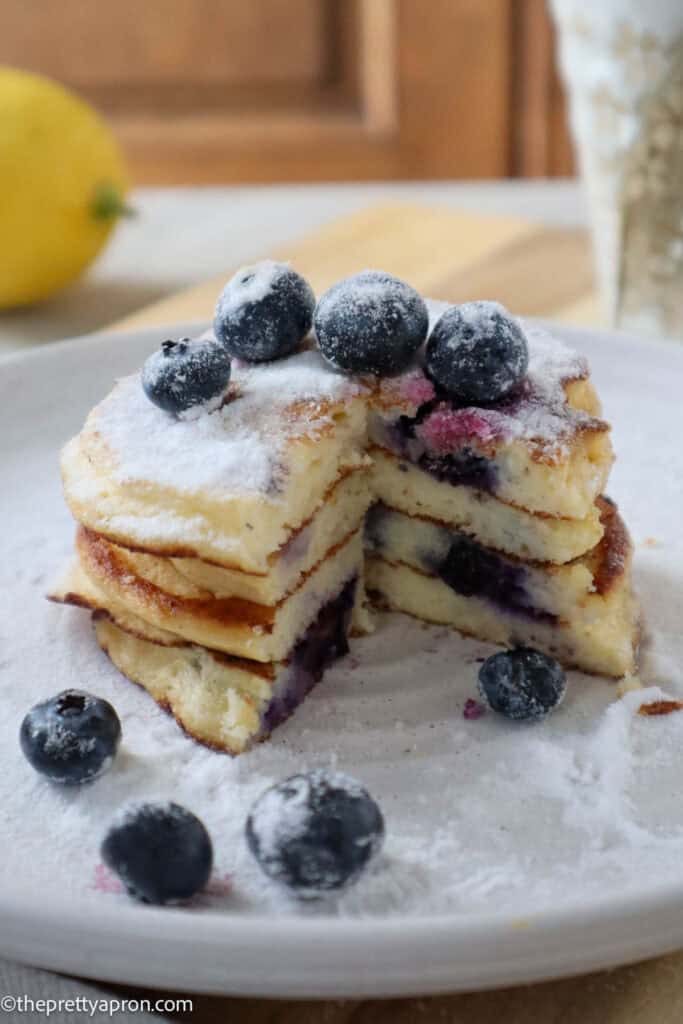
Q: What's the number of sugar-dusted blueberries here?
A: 8